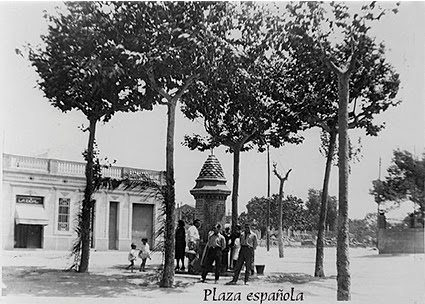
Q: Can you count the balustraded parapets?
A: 1